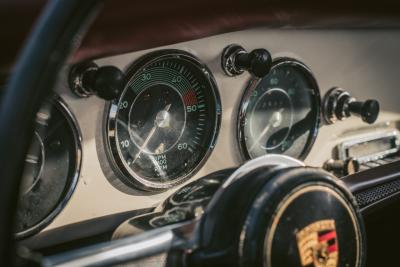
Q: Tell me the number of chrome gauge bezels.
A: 3